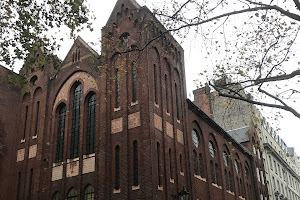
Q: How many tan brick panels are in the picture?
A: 10